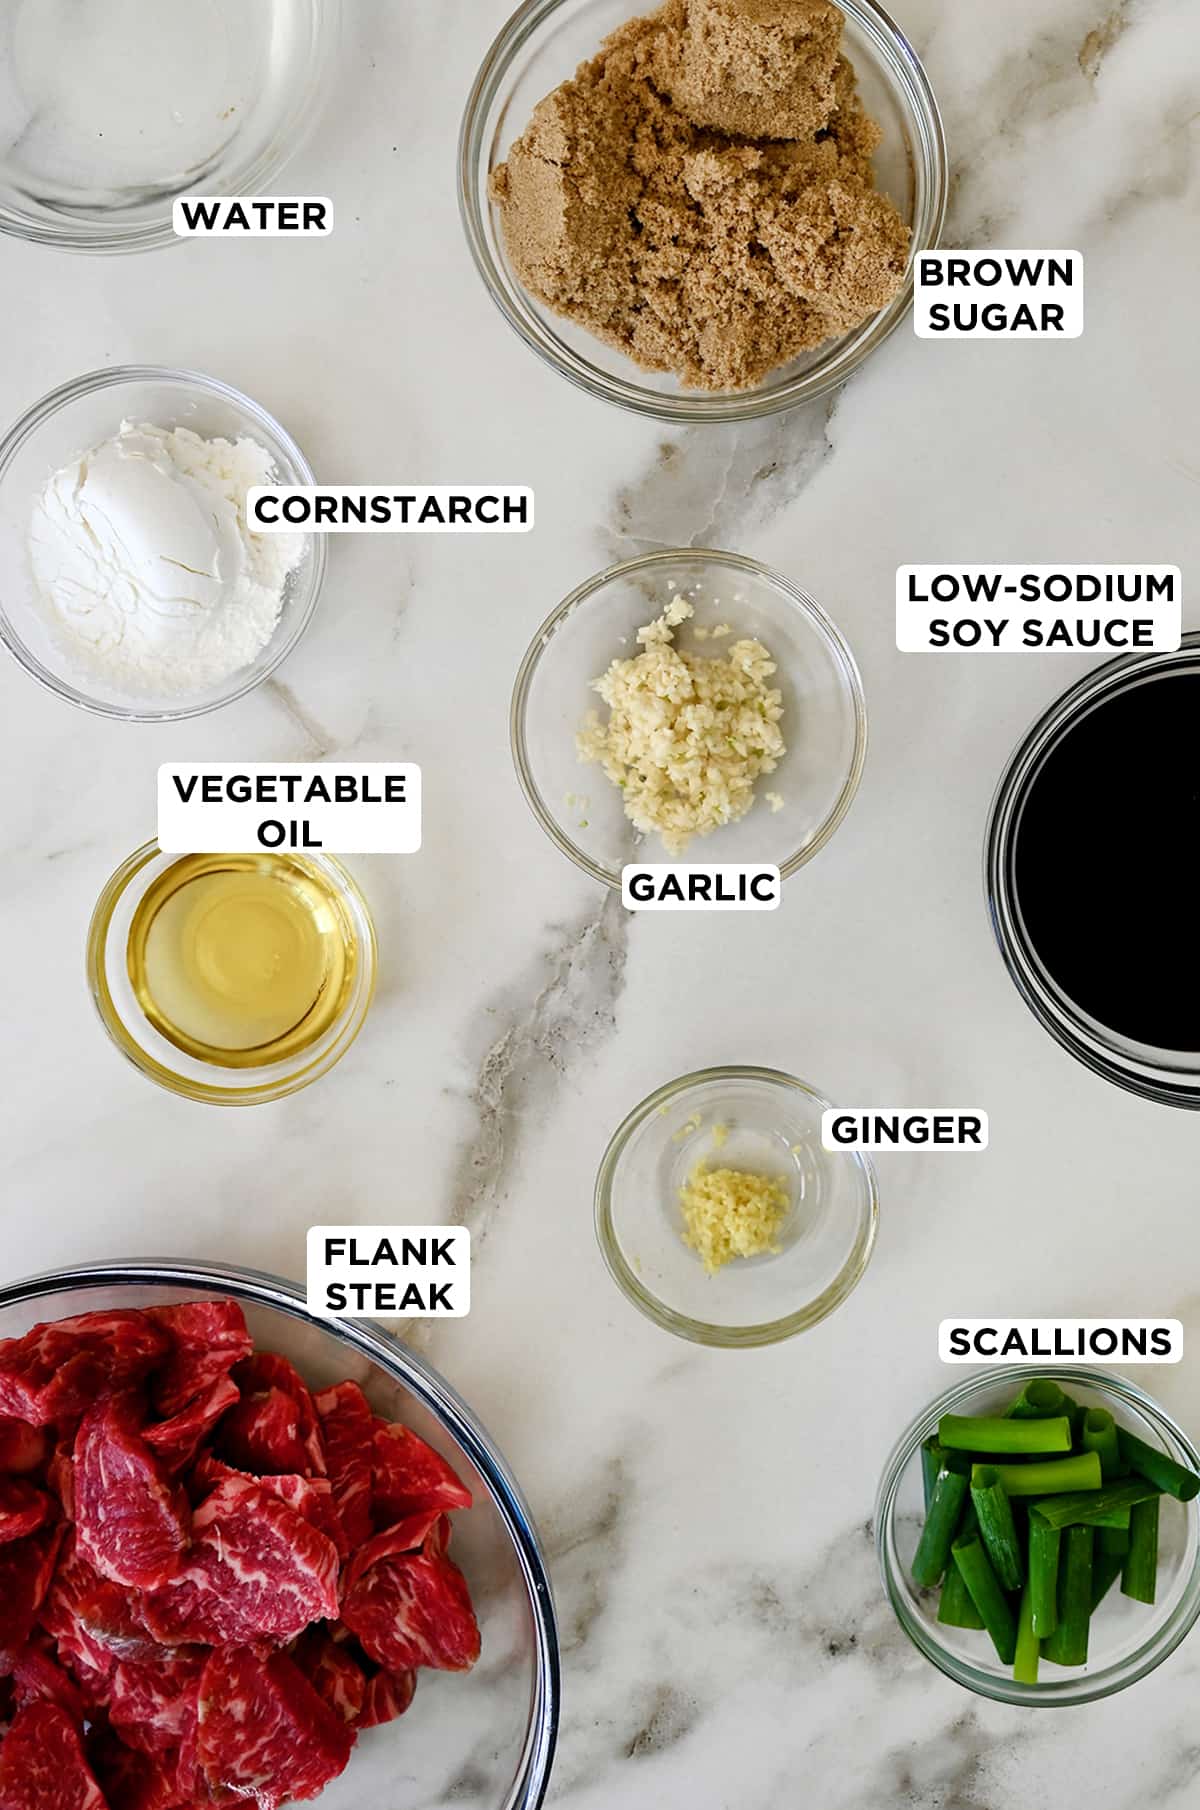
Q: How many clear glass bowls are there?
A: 9